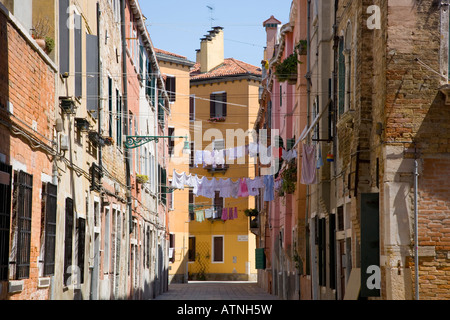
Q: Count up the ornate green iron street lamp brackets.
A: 1